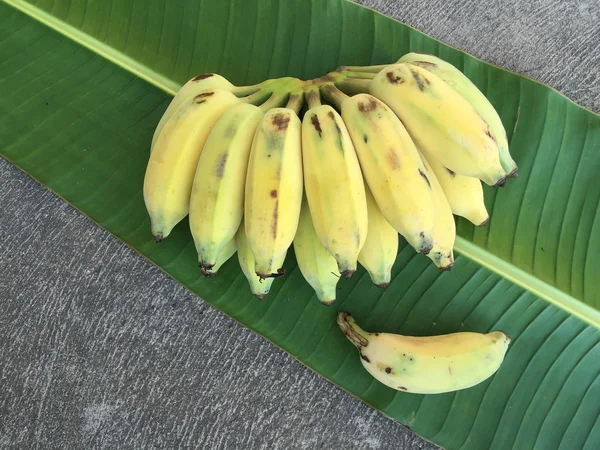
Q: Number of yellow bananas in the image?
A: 15